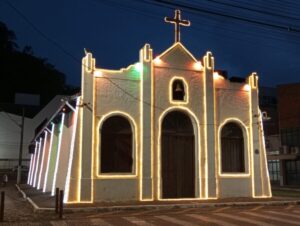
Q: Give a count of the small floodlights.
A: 6